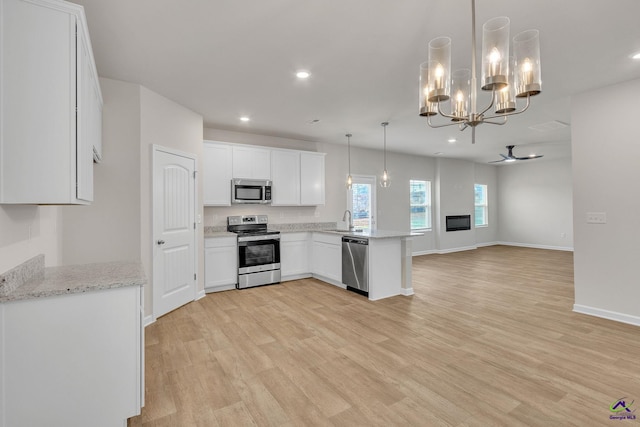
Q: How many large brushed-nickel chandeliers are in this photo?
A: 1